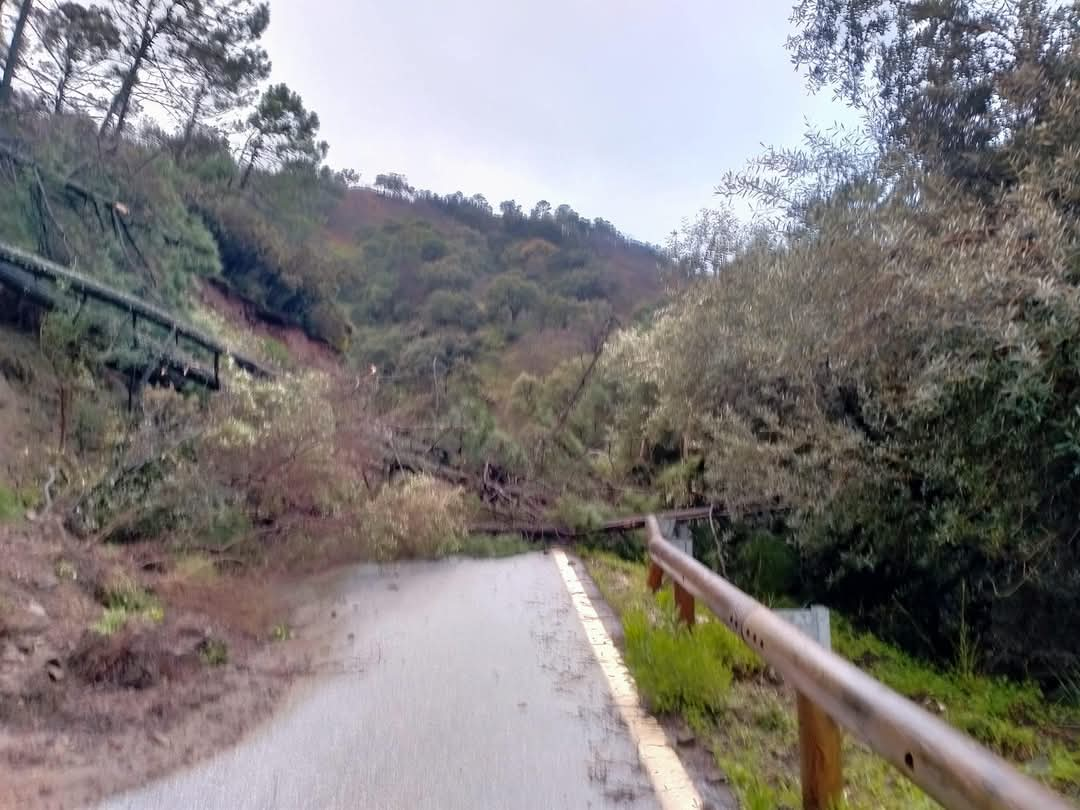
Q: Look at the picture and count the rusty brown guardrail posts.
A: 3